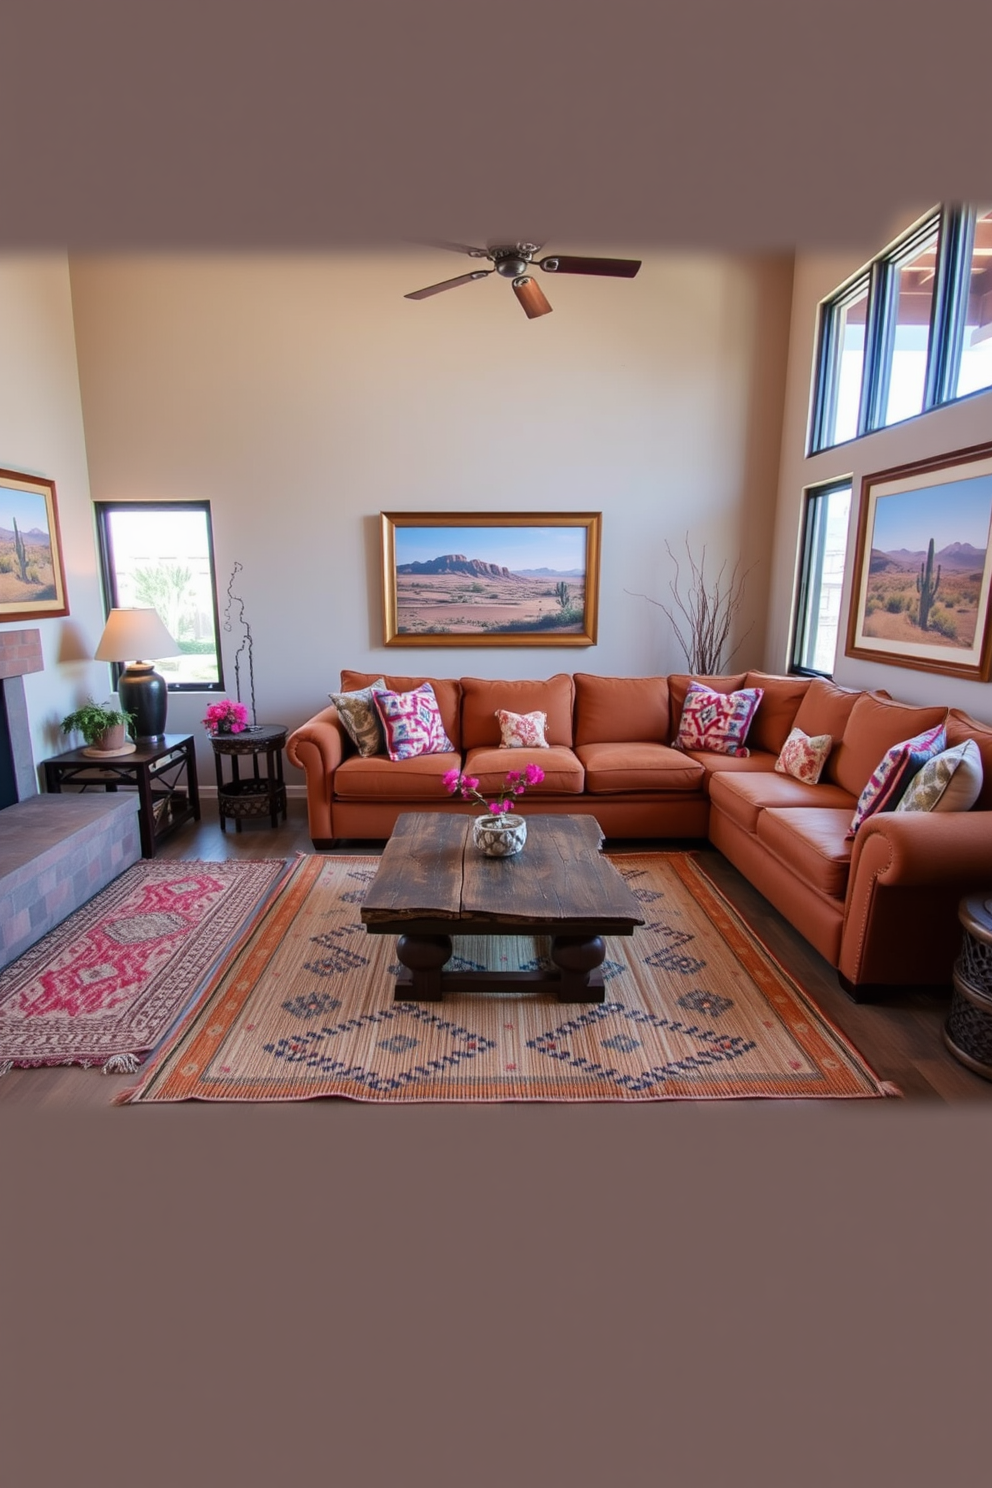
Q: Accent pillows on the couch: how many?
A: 7